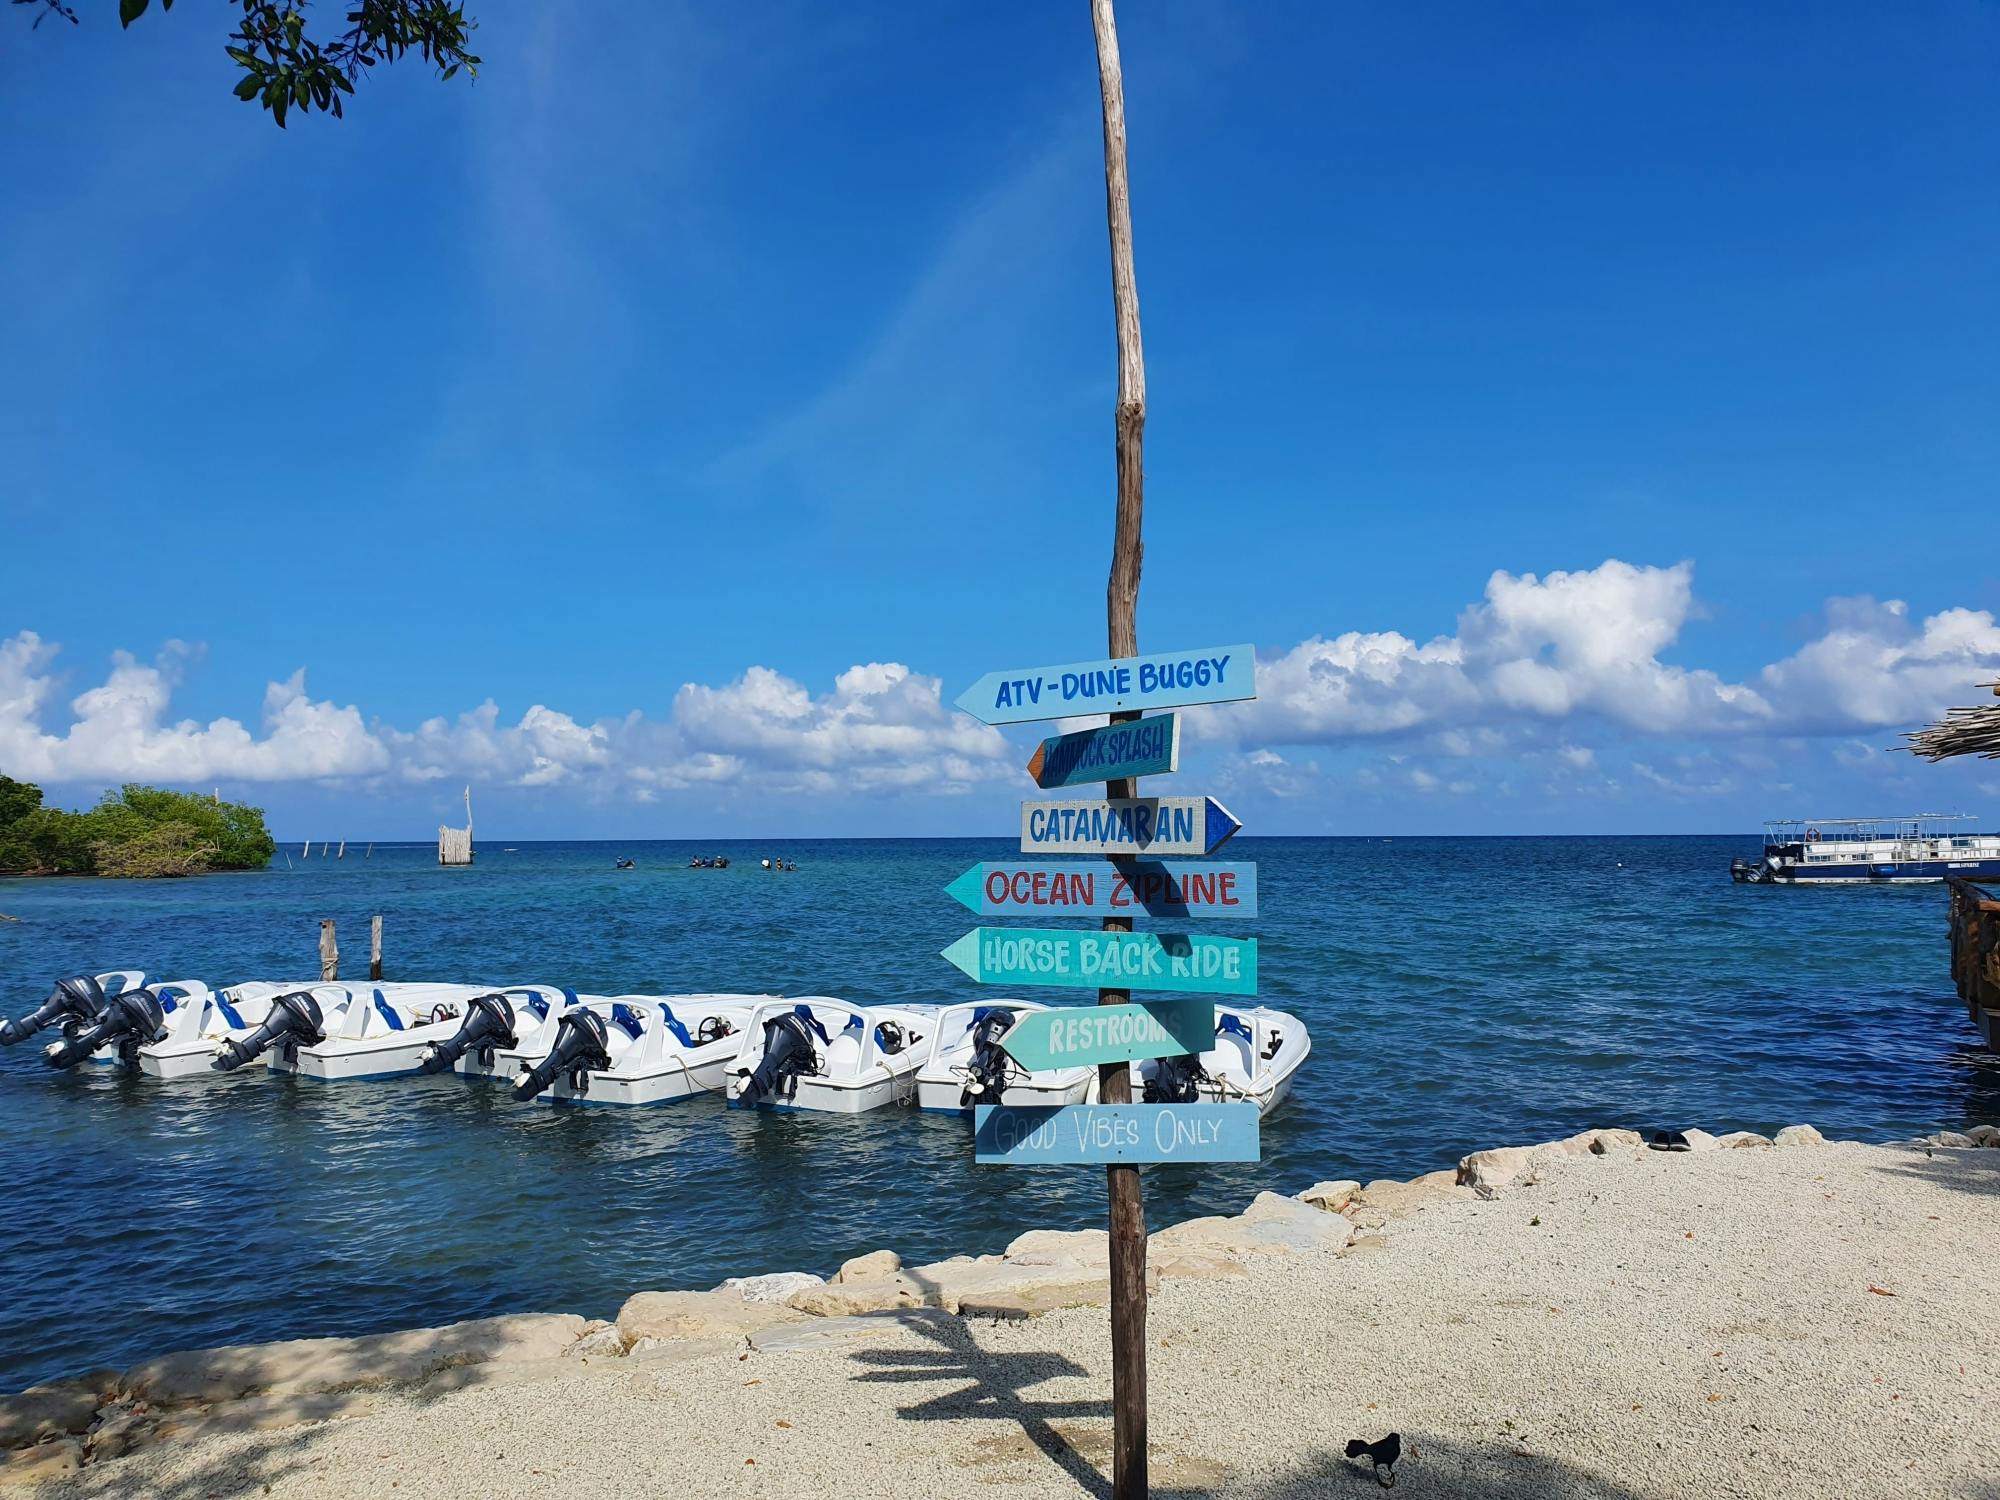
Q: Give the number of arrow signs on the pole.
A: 6